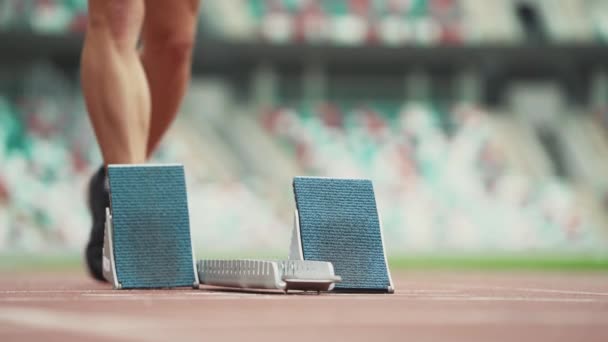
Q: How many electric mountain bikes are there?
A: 0